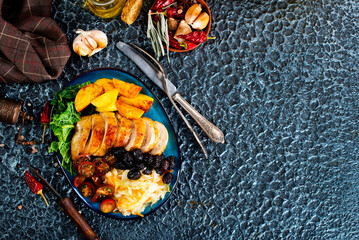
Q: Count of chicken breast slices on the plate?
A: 7